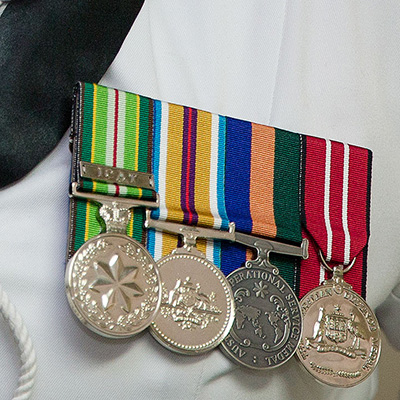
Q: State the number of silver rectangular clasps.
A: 1